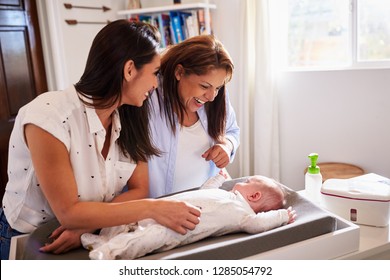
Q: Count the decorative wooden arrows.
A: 2